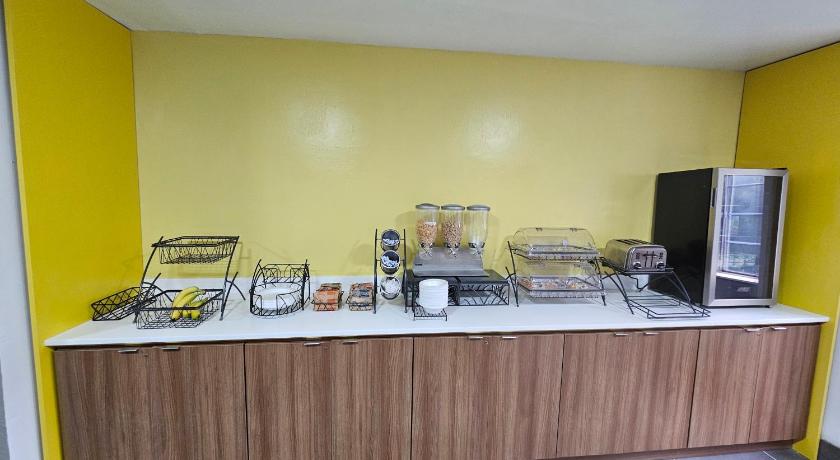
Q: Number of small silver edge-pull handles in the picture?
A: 10